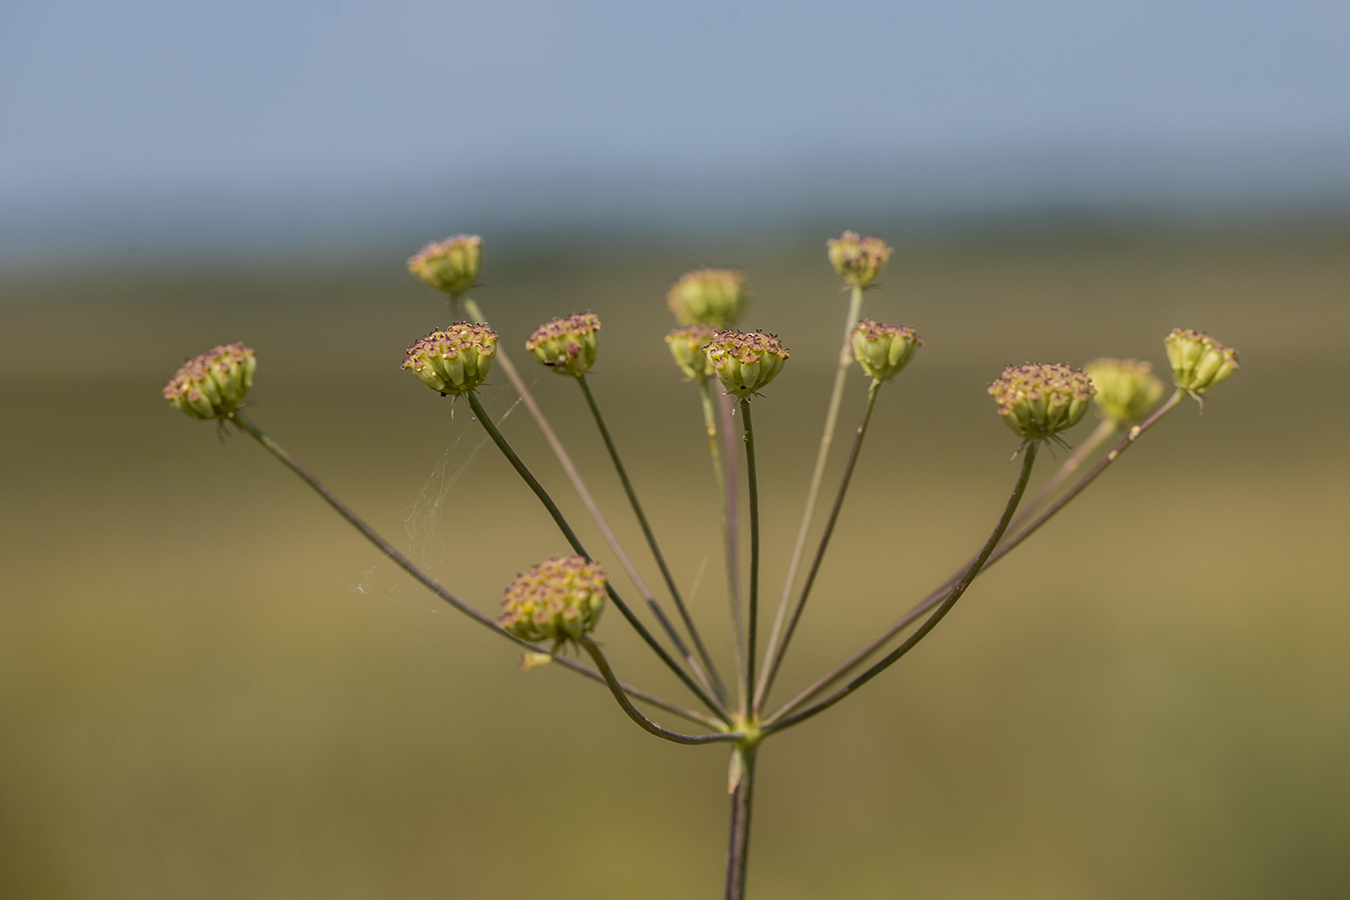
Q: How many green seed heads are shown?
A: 13